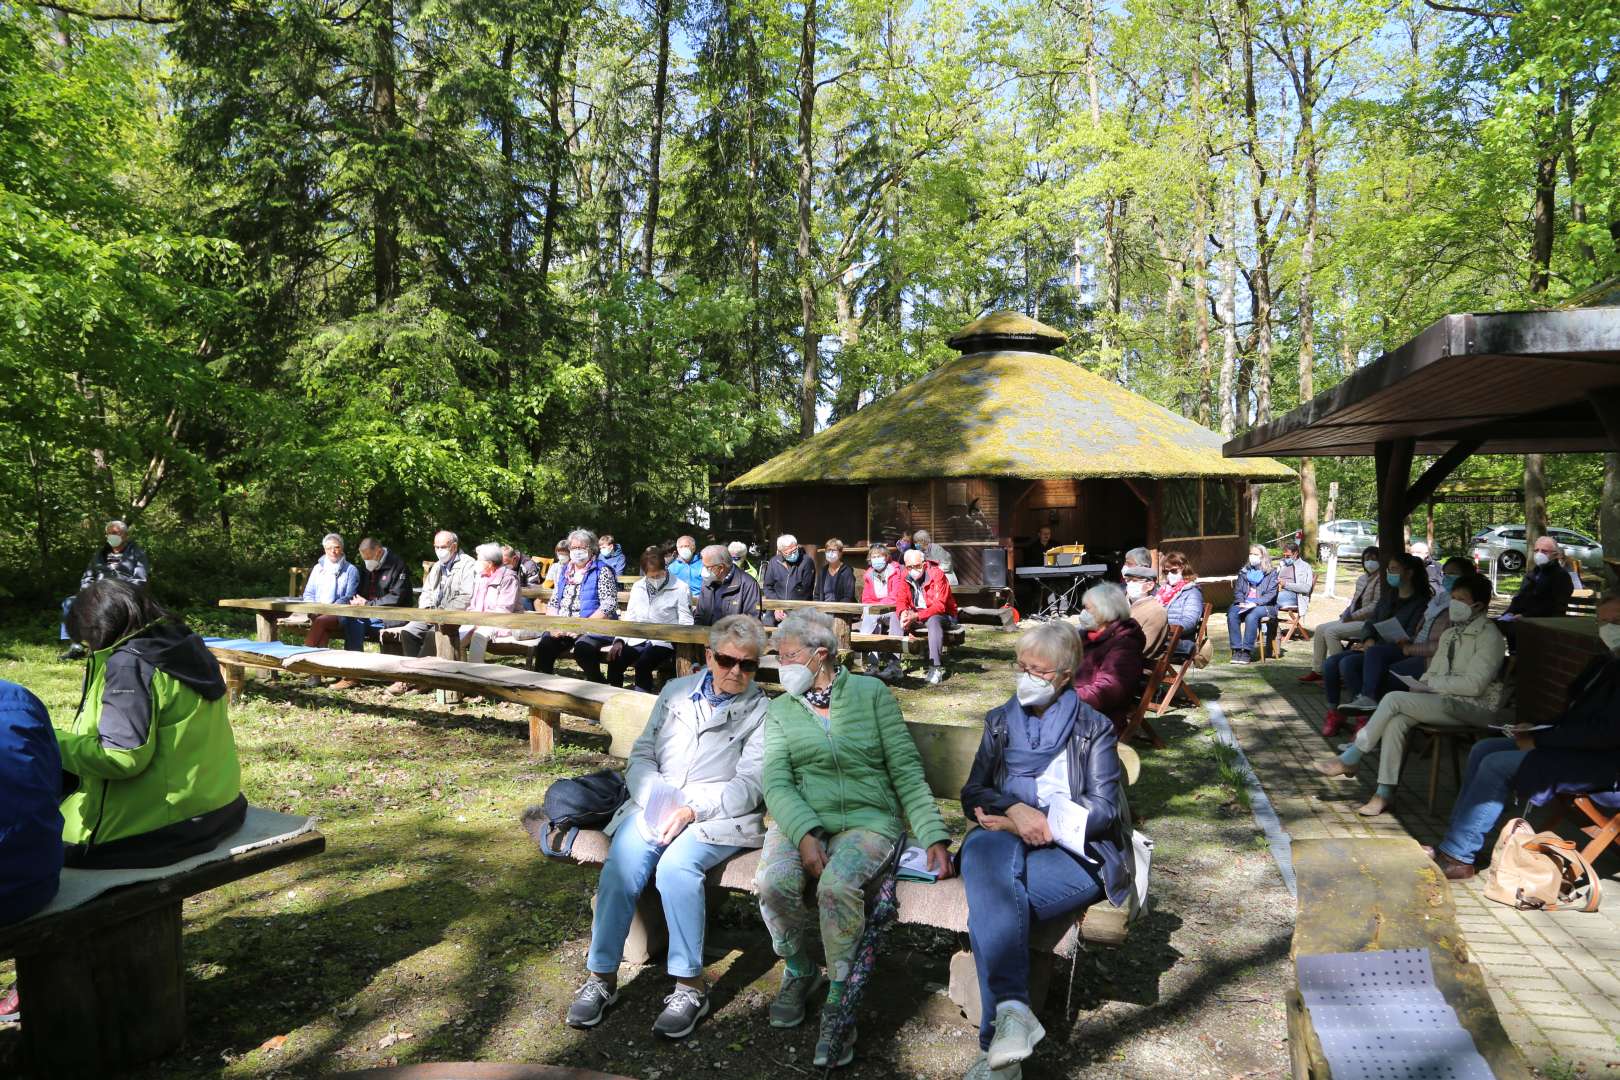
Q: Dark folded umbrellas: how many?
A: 1